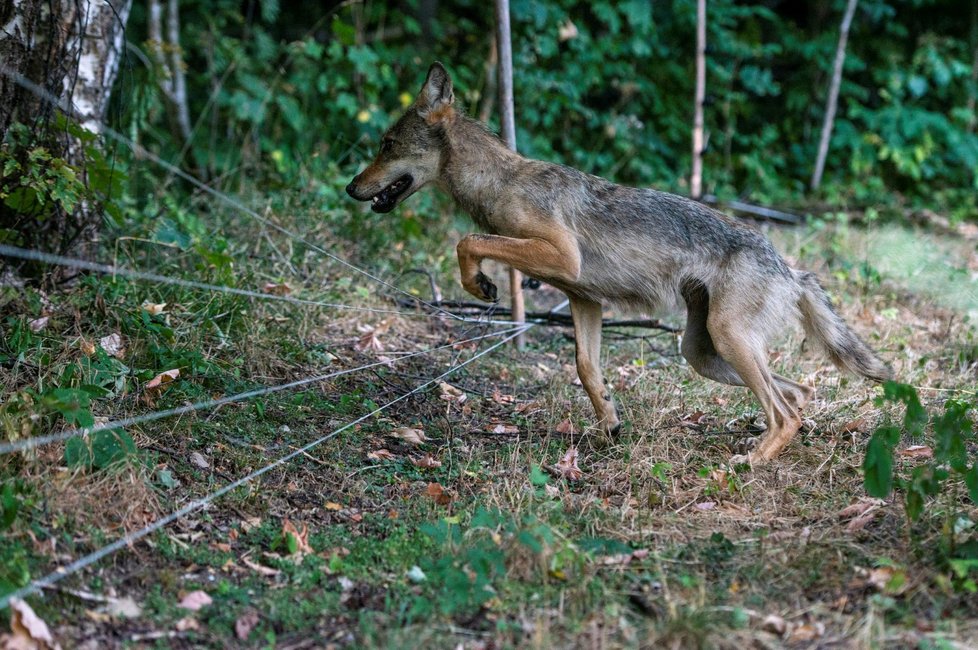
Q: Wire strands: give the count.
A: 4